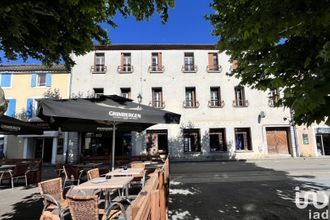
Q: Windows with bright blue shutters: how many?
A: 4